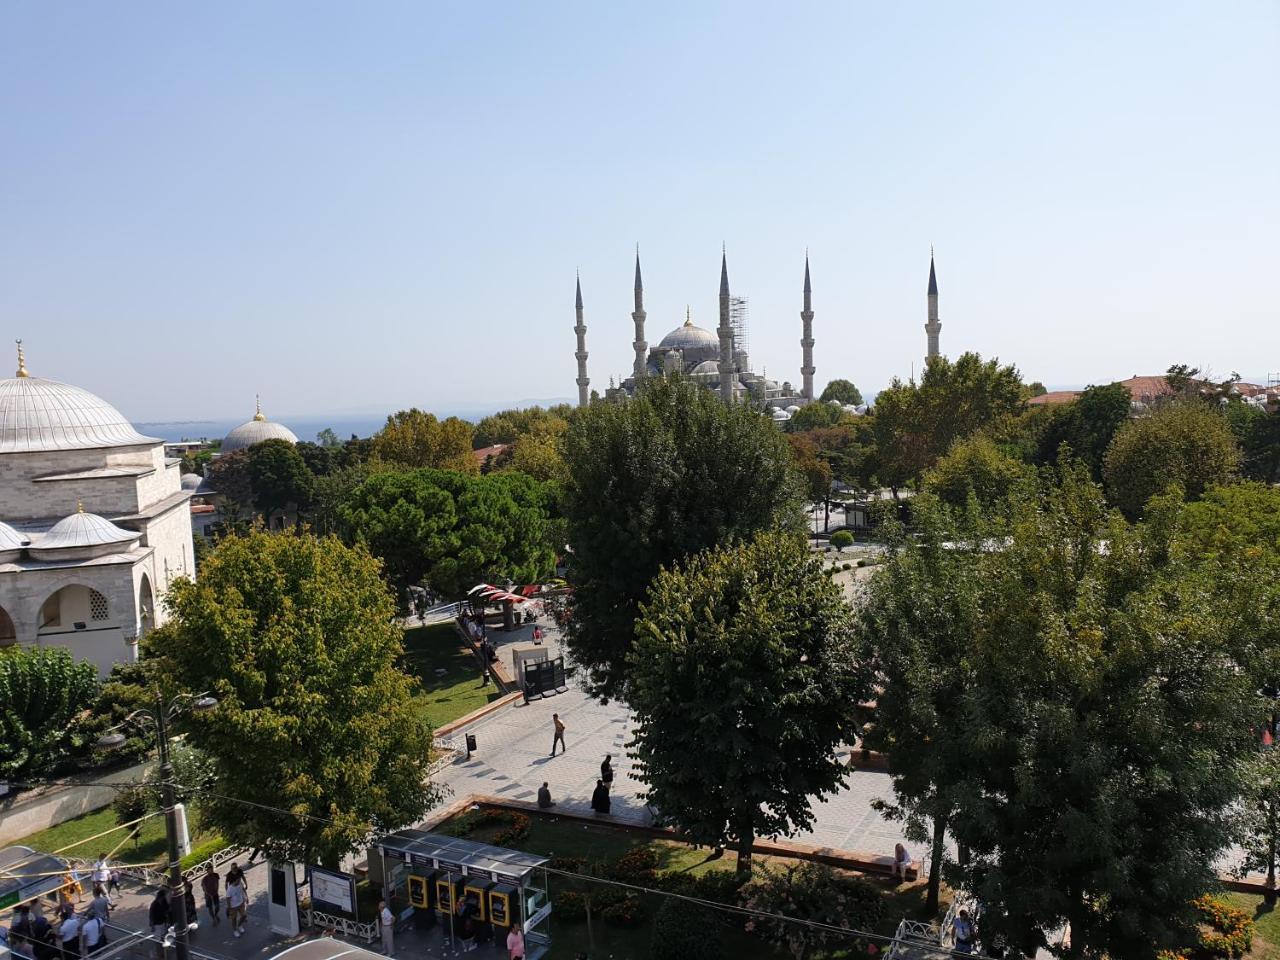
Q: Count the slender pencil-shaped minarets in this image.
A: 5